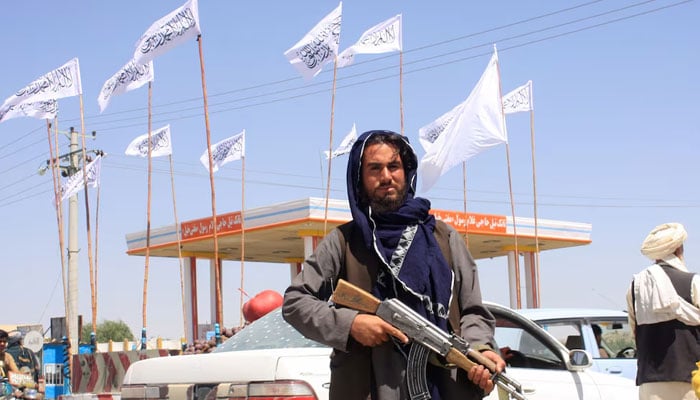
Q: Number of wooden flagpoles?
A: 13